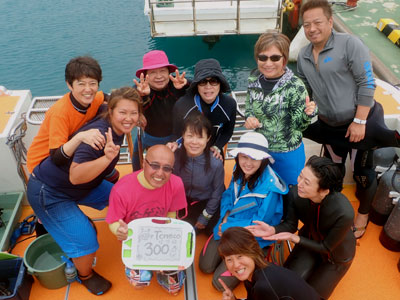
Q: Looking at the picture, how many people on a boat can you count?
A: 11